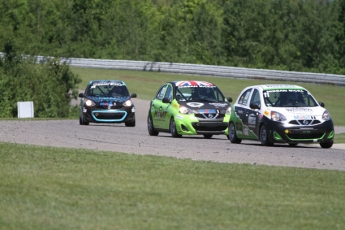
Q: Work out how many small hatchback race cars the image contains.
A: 3